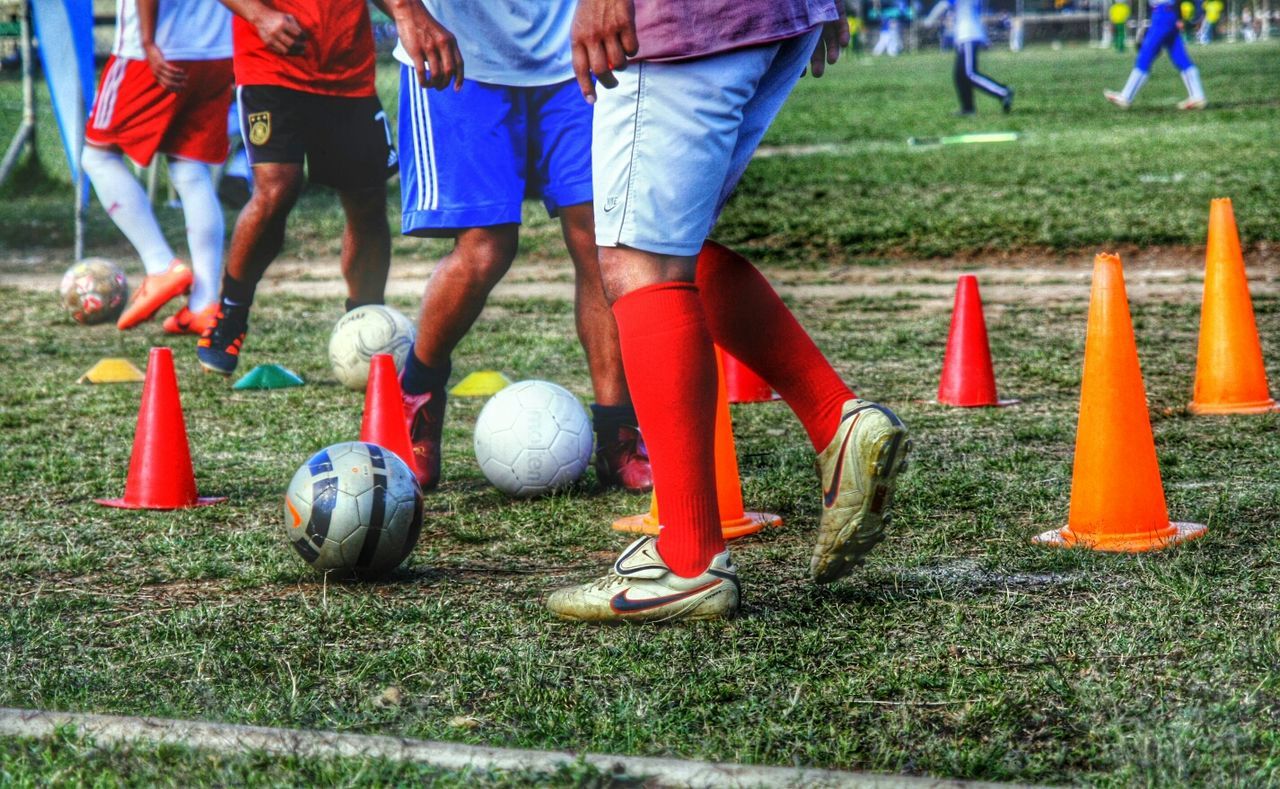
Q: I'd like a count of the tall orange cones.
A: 3